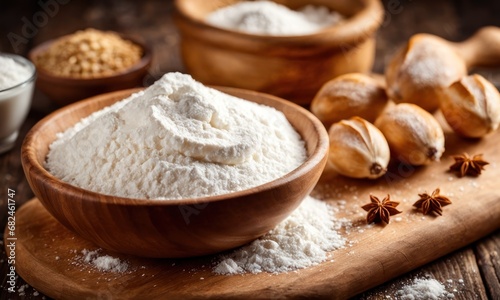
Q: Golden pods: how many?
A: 5